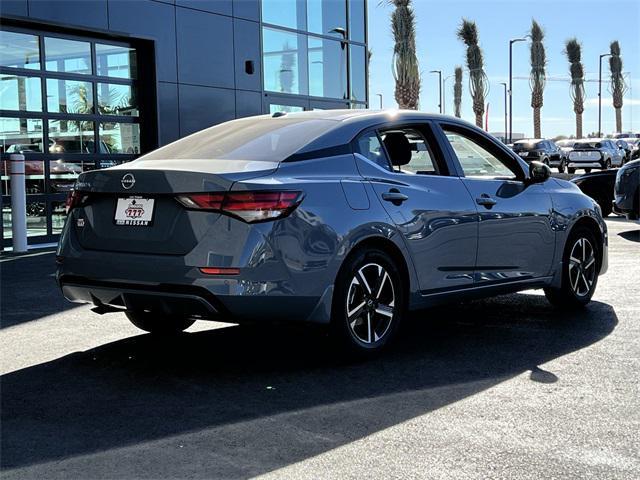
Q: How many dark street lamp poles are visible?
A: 5